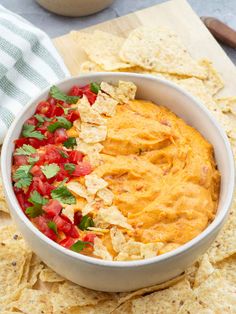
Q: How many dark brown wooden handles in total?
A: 1